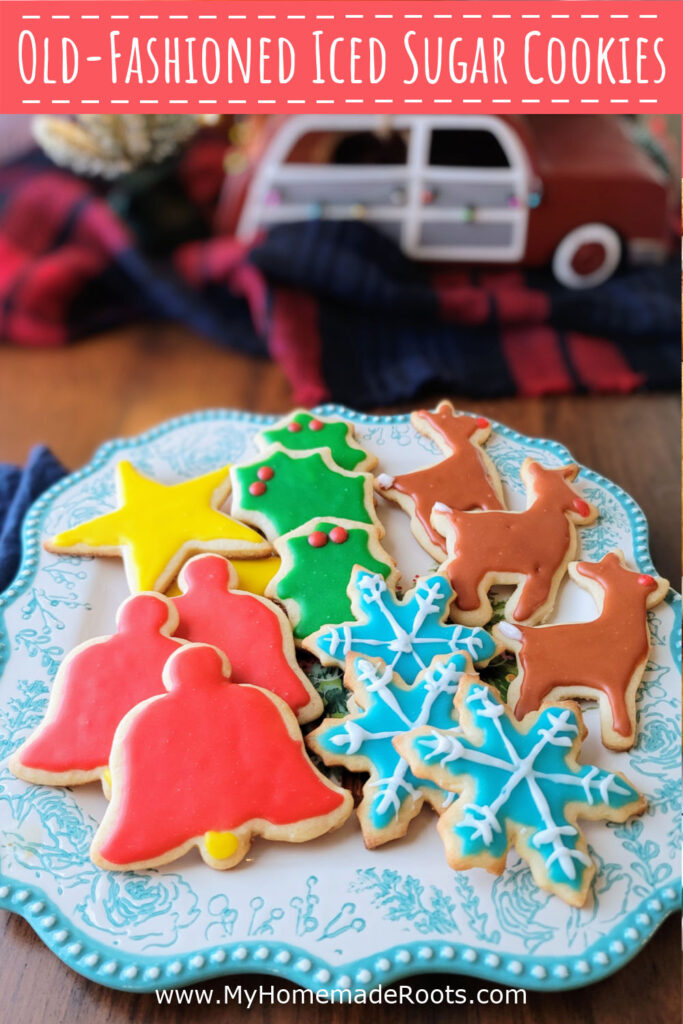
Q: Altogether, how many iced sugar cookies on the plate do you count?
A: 14